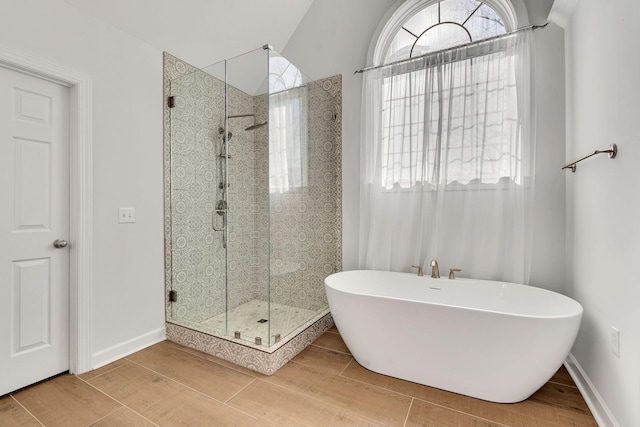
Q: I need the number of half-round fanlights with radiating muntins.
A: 1